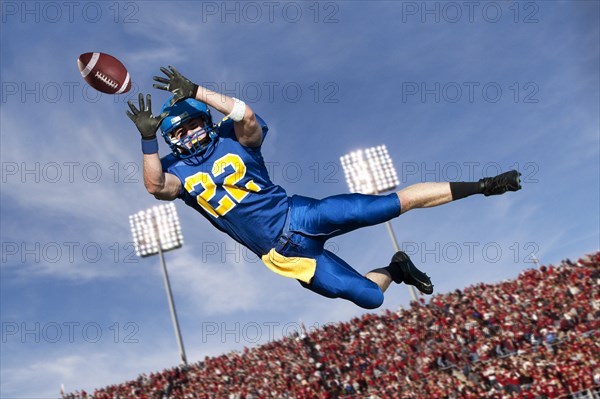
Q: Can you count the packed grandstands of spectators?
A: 1